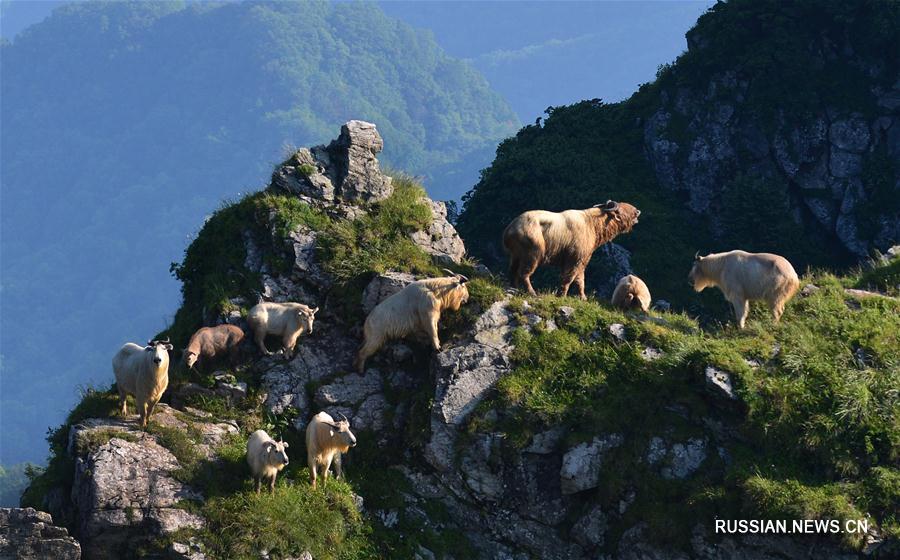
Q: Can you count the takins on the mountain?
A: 9